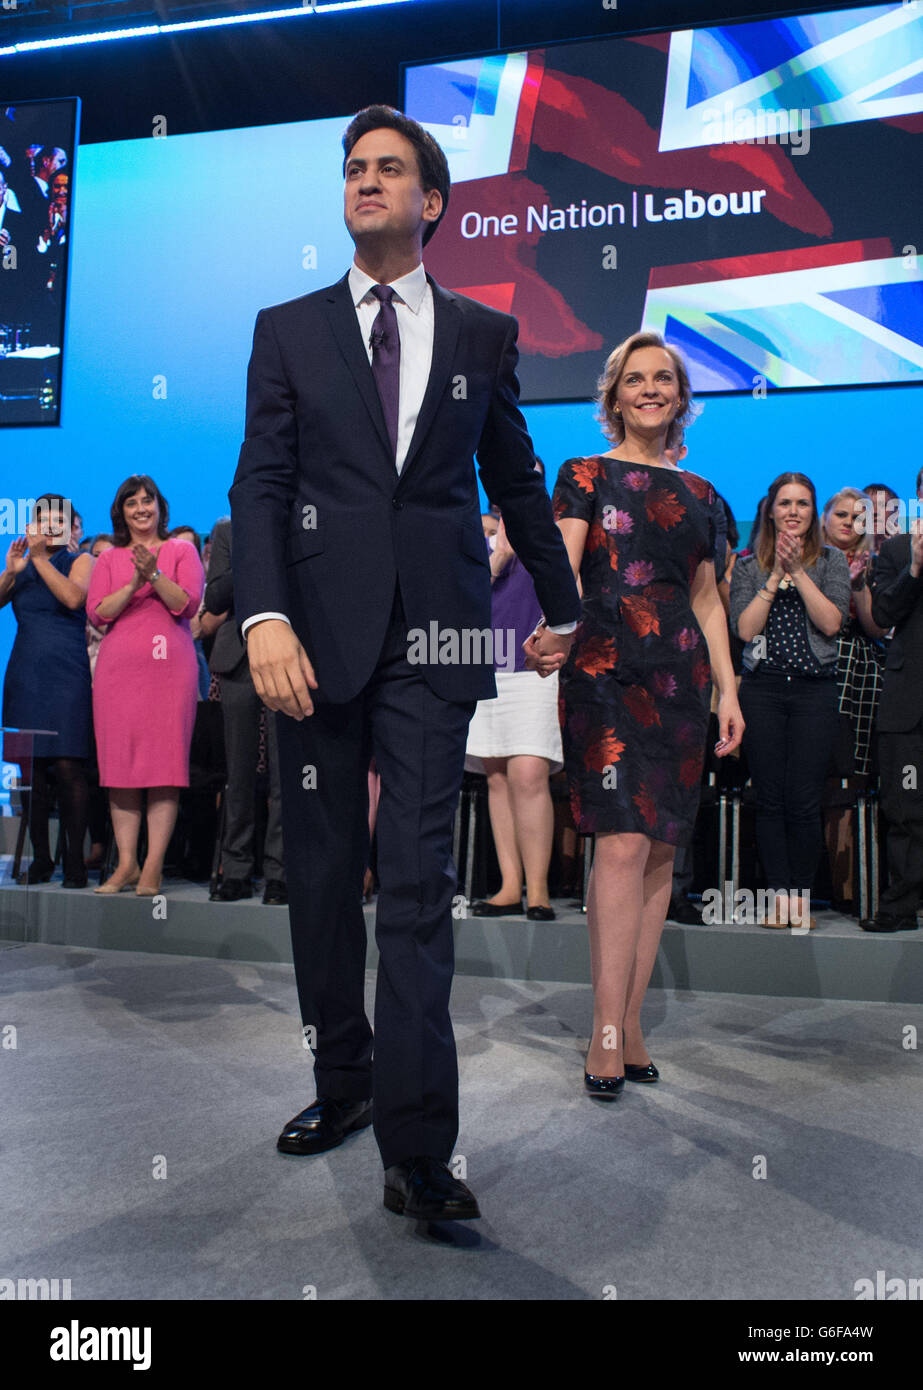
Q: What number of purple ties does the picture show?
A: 1